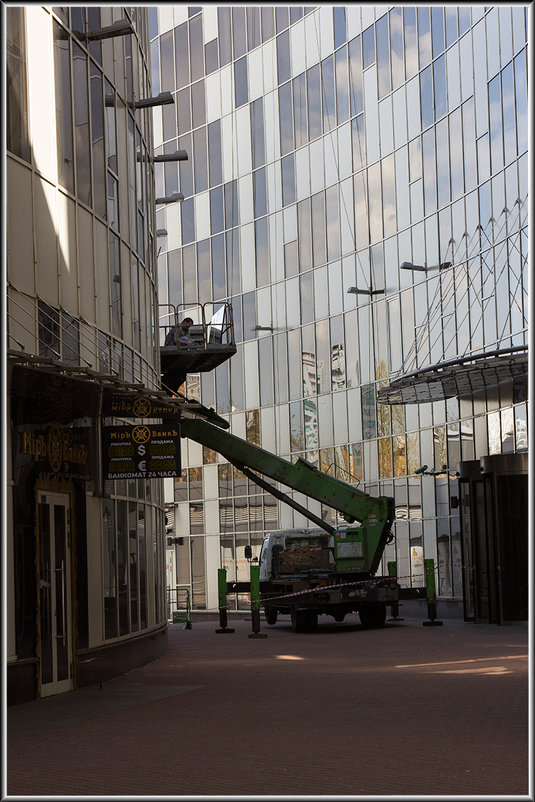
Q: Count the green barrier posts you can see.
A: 4